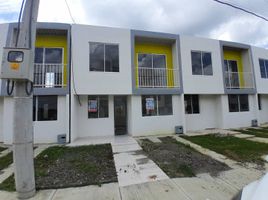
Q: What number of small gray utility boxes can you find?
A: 3